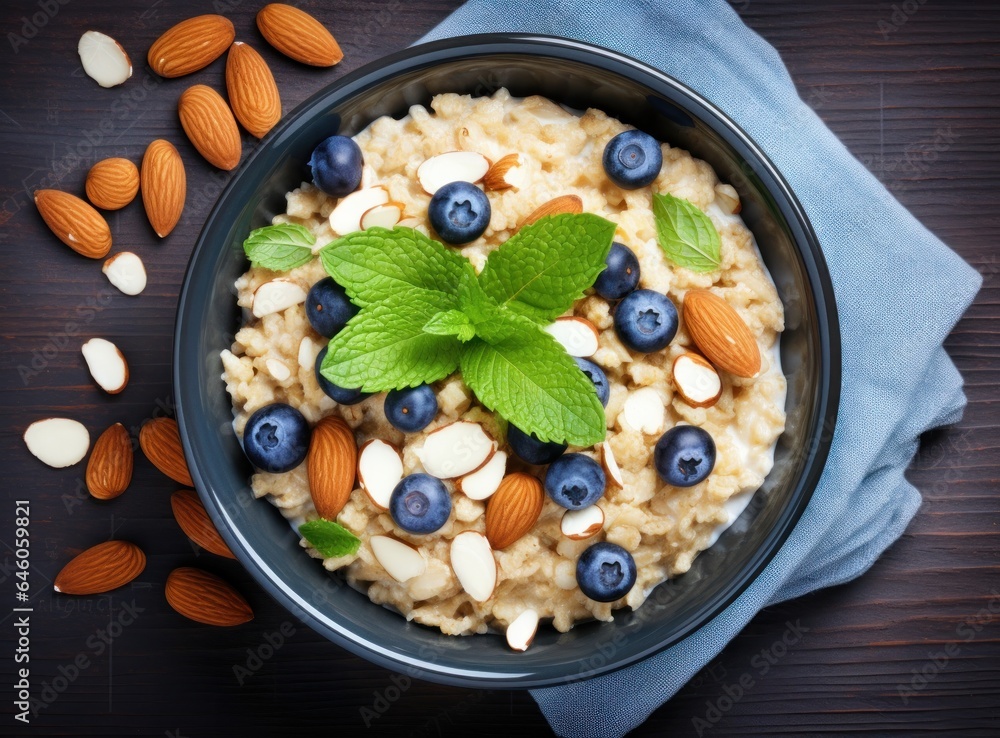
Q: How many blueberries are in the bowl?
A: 15